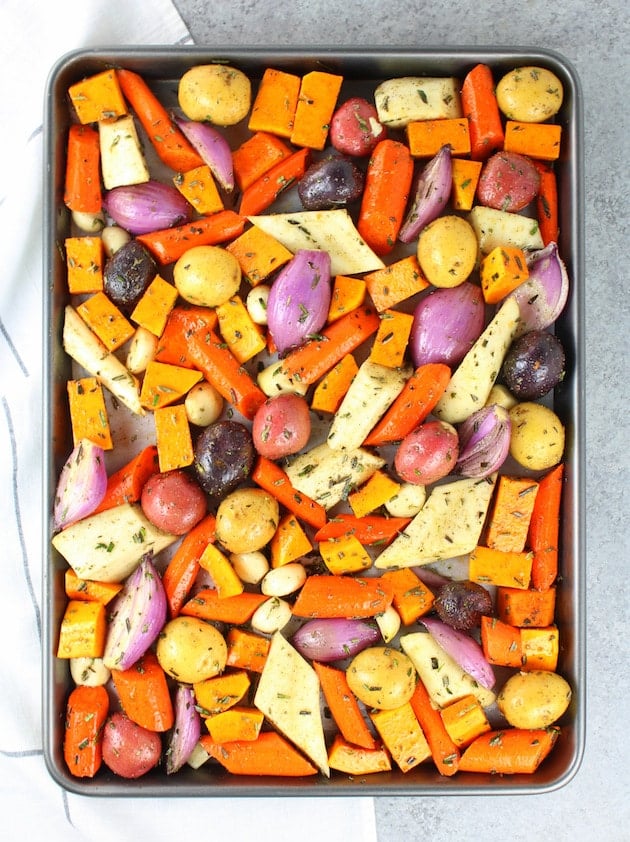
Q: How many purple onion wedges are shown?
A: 12